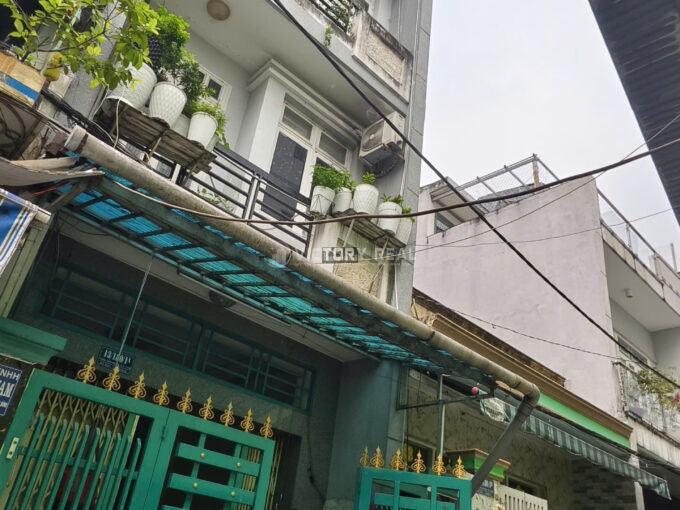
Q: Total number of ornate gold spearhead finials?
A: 15